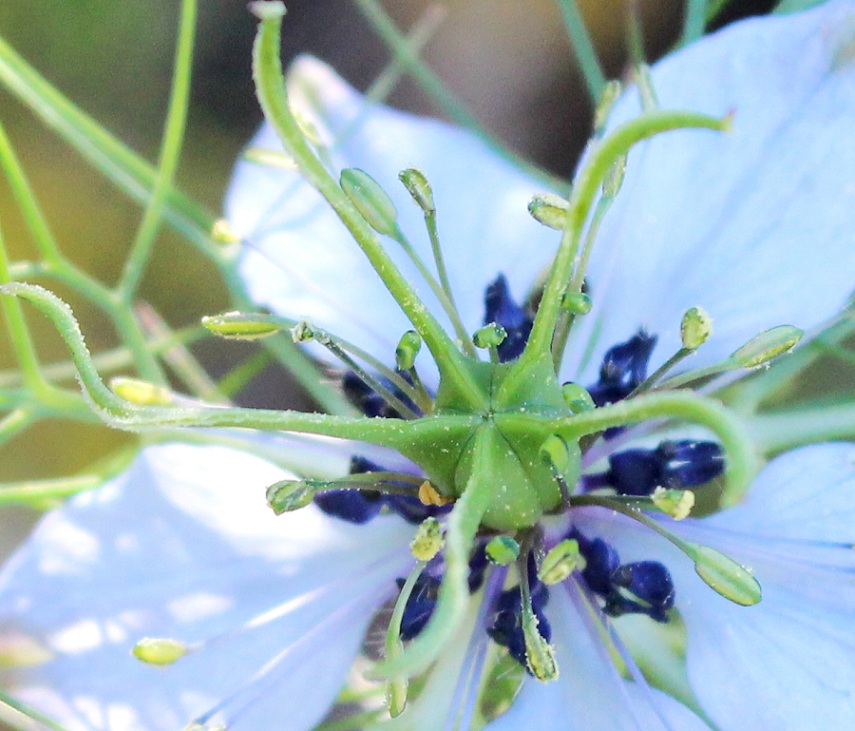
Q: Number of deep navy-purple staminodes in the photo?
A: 8